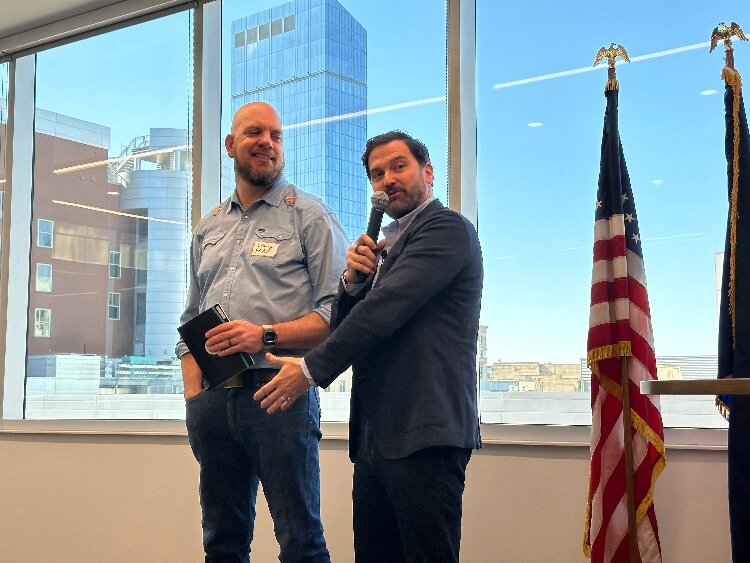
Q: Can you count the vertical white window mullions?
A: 3